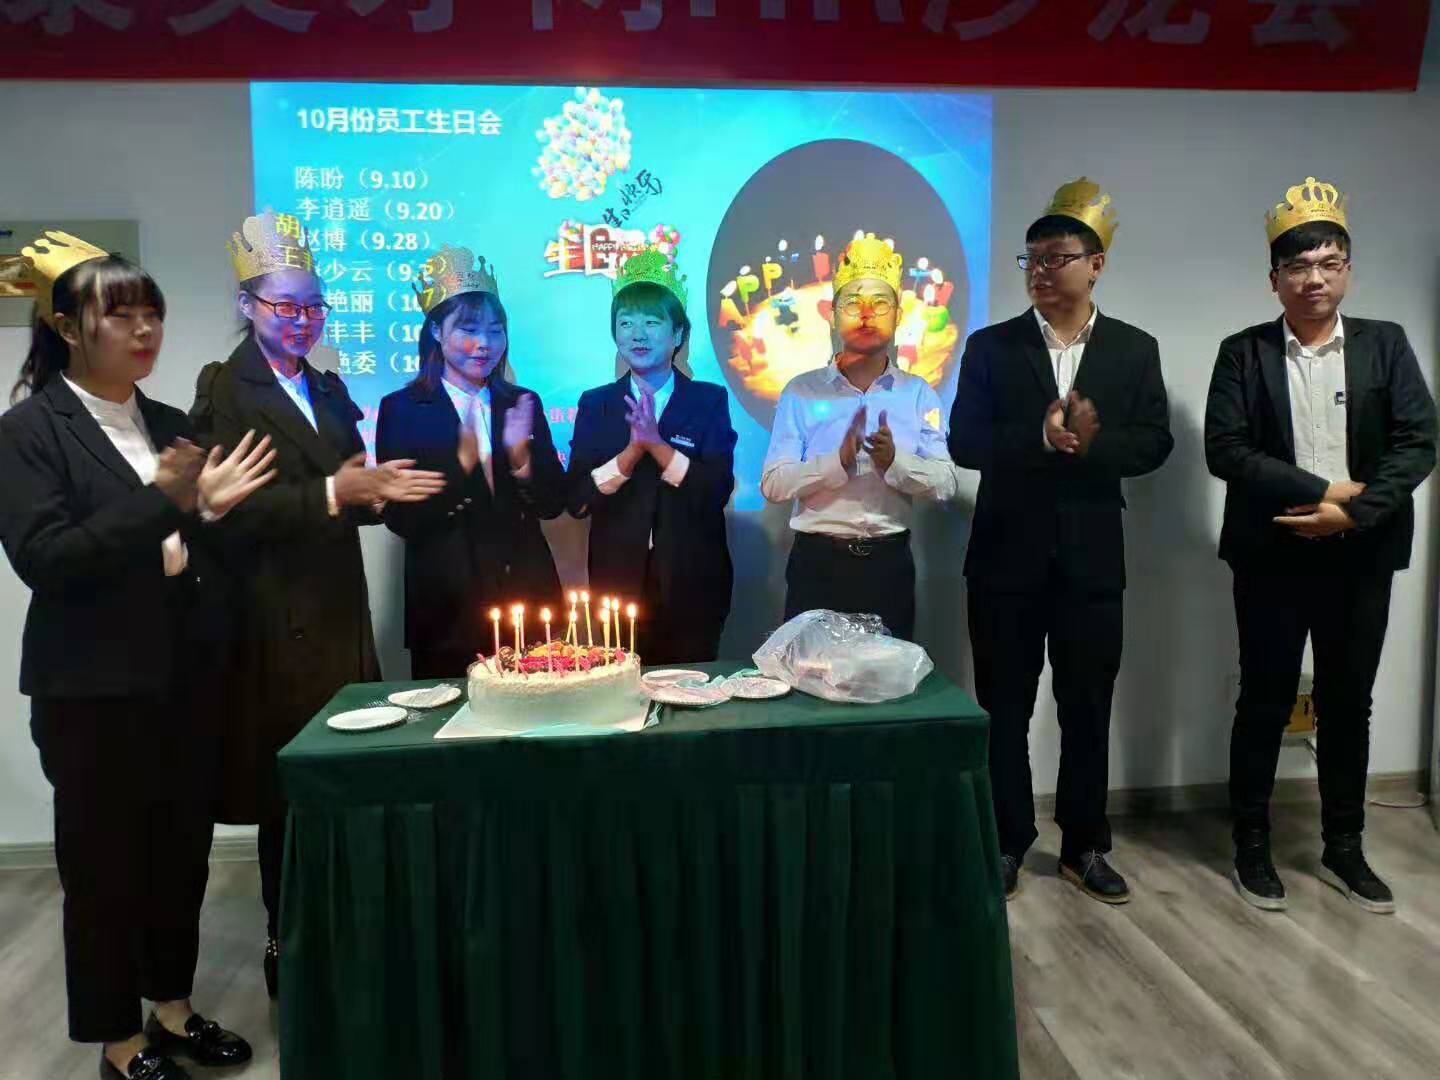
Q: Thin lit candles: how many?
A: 11